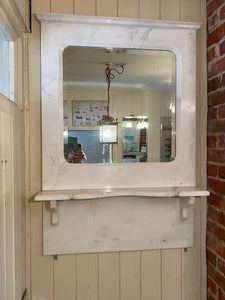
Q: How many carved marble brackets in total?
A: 2